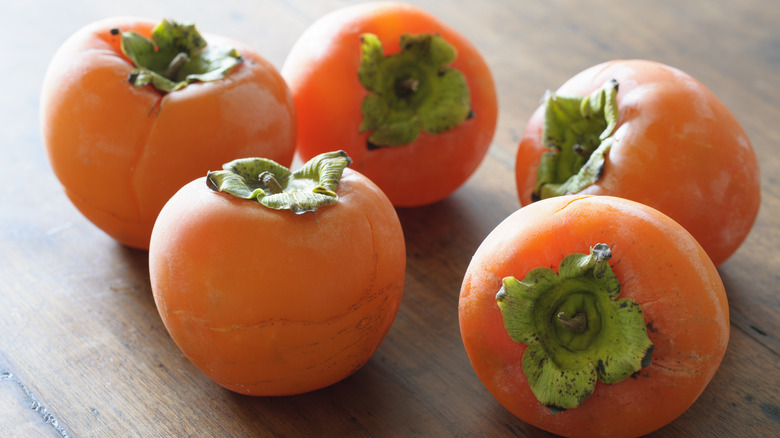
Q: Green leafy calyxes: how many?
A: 5